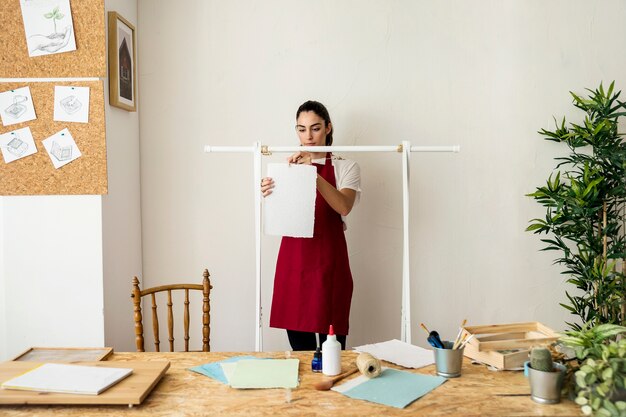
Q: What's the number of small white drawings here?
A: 4